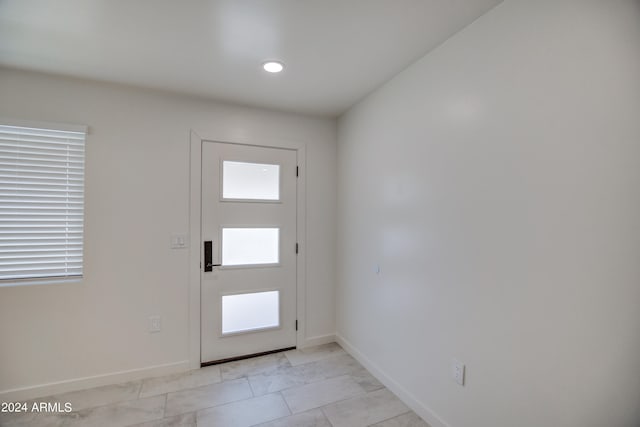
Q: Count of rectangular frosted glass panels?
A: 3